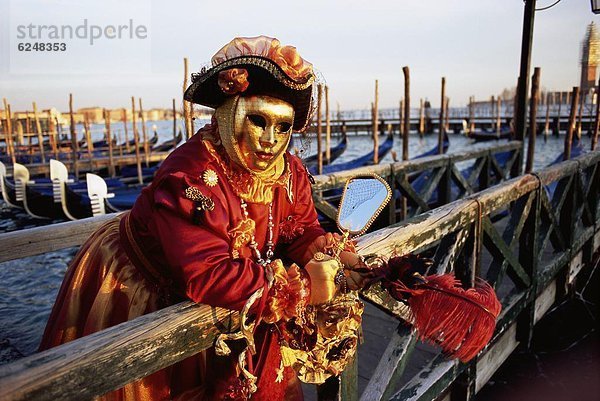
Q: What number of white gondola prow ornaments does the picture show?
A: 4